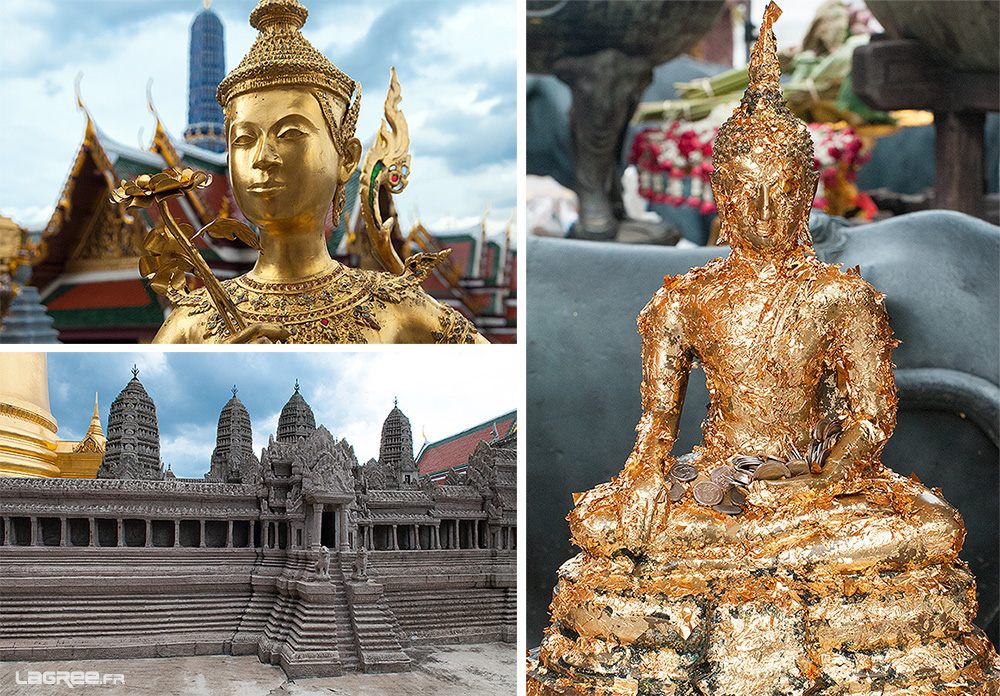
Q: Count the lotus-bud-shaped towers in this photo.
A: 4